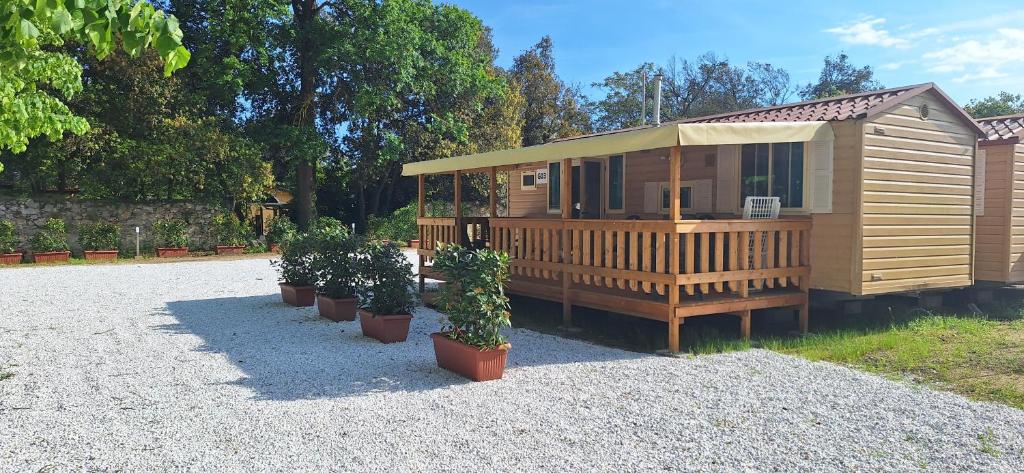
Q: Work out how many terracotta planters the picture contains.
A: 12